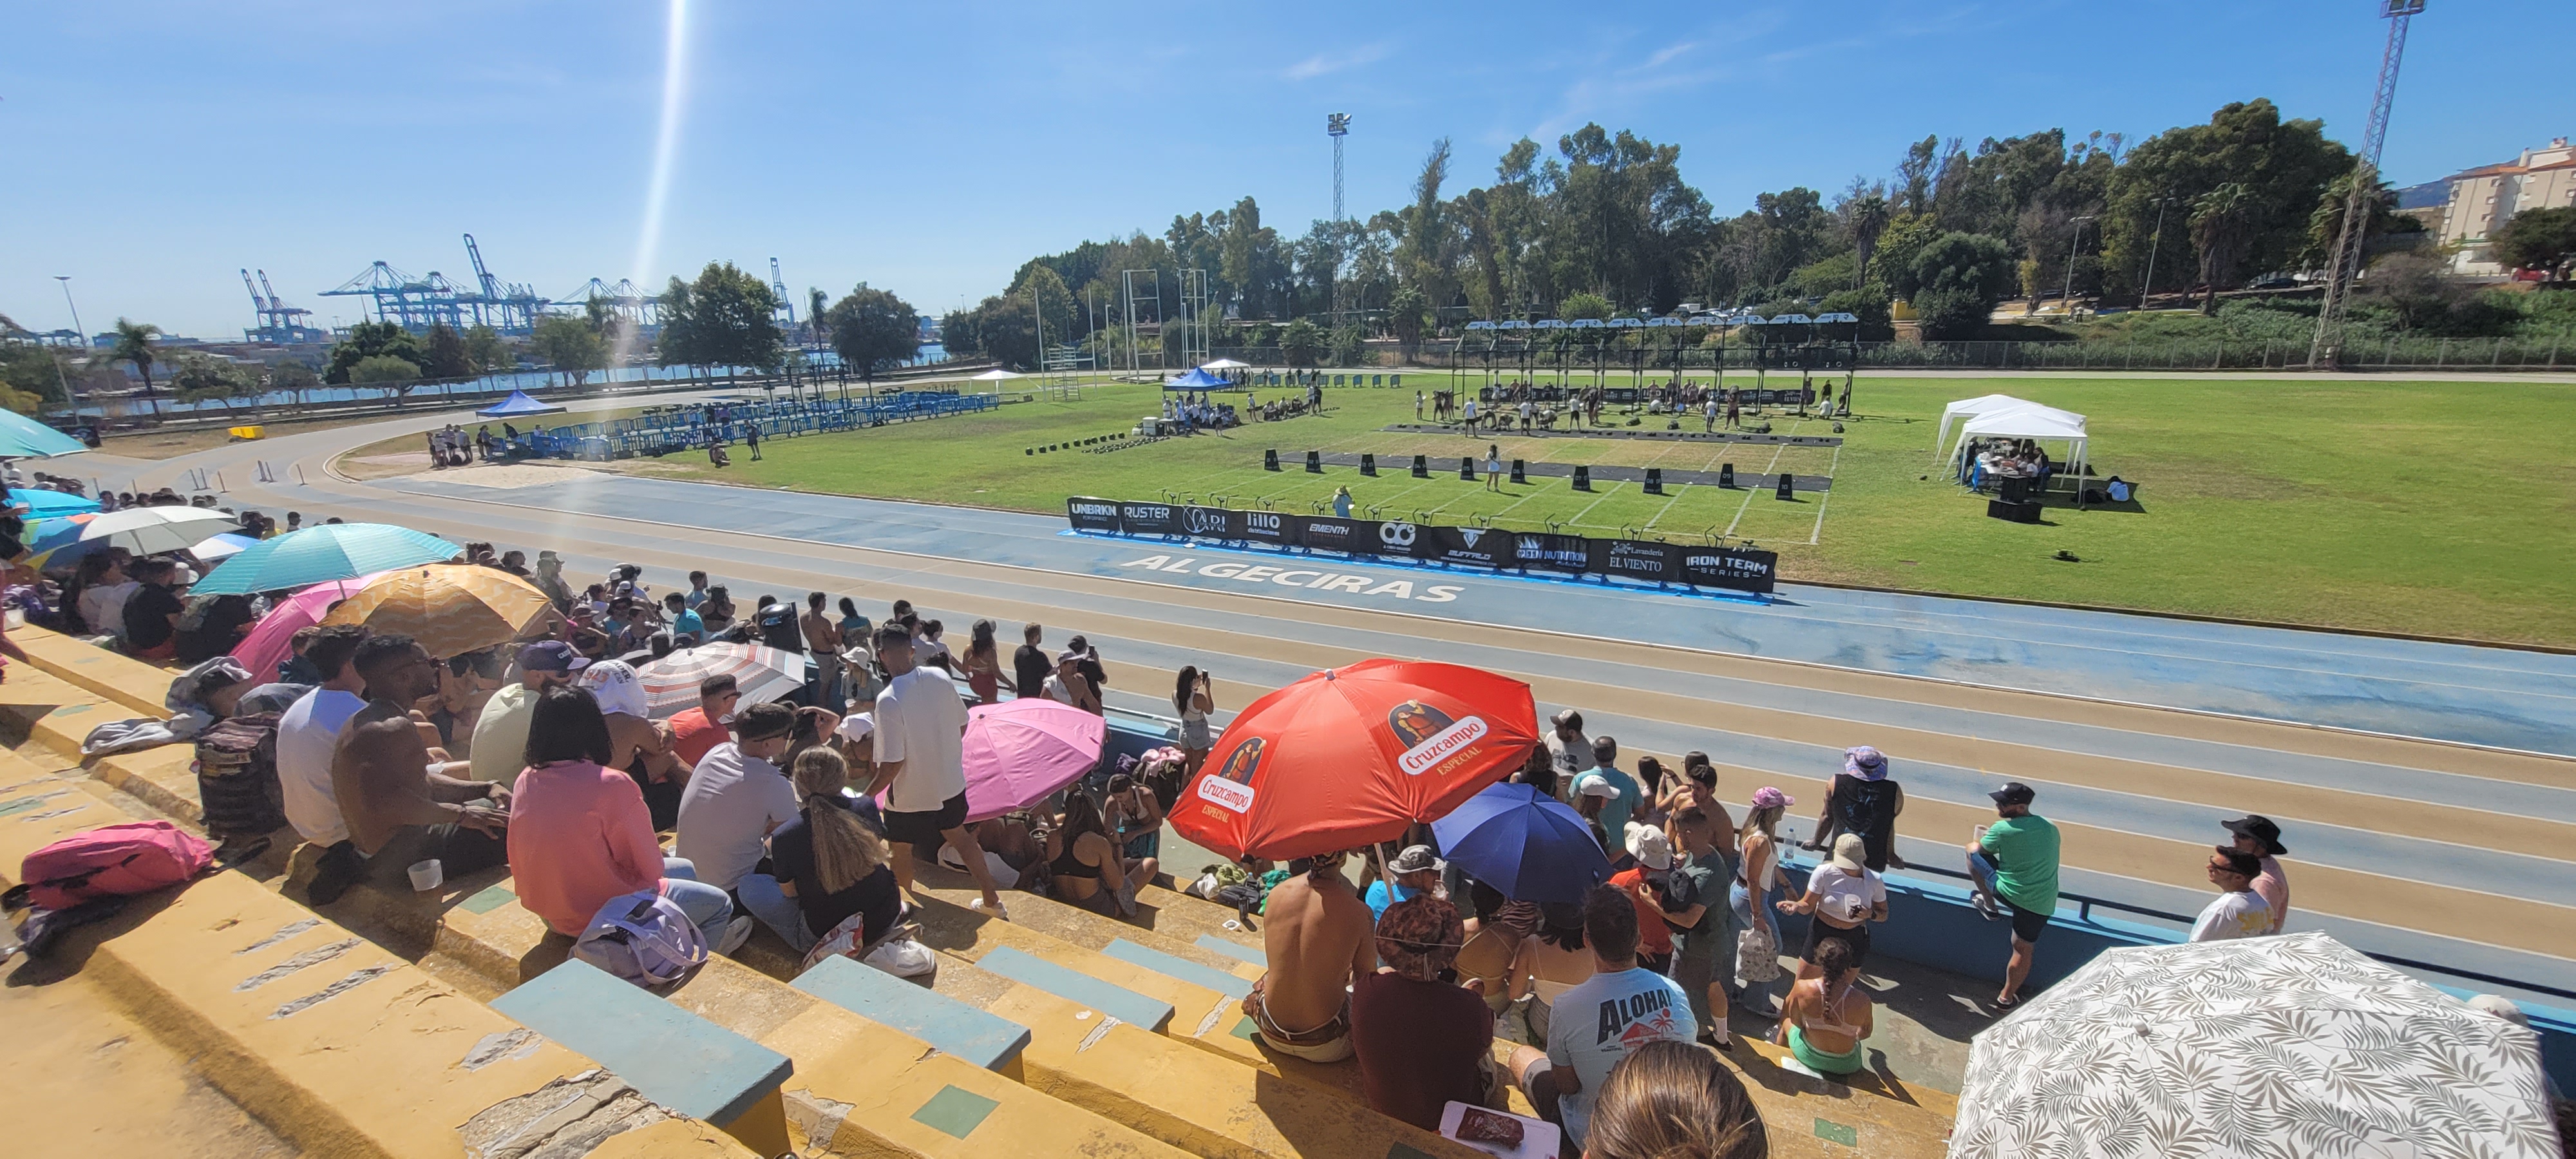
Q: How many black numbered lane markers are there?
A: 10